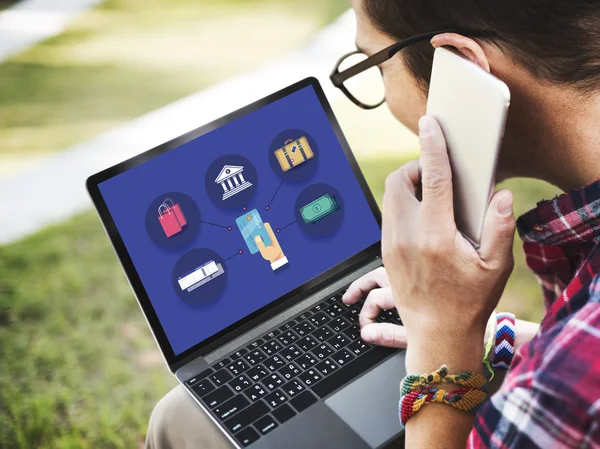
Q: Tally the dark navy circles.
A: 5